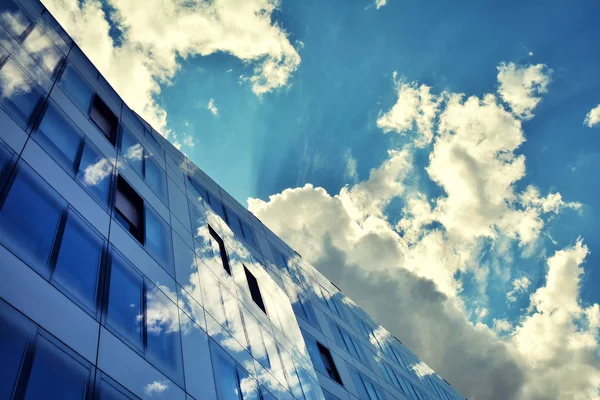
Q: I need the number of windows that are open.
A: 5